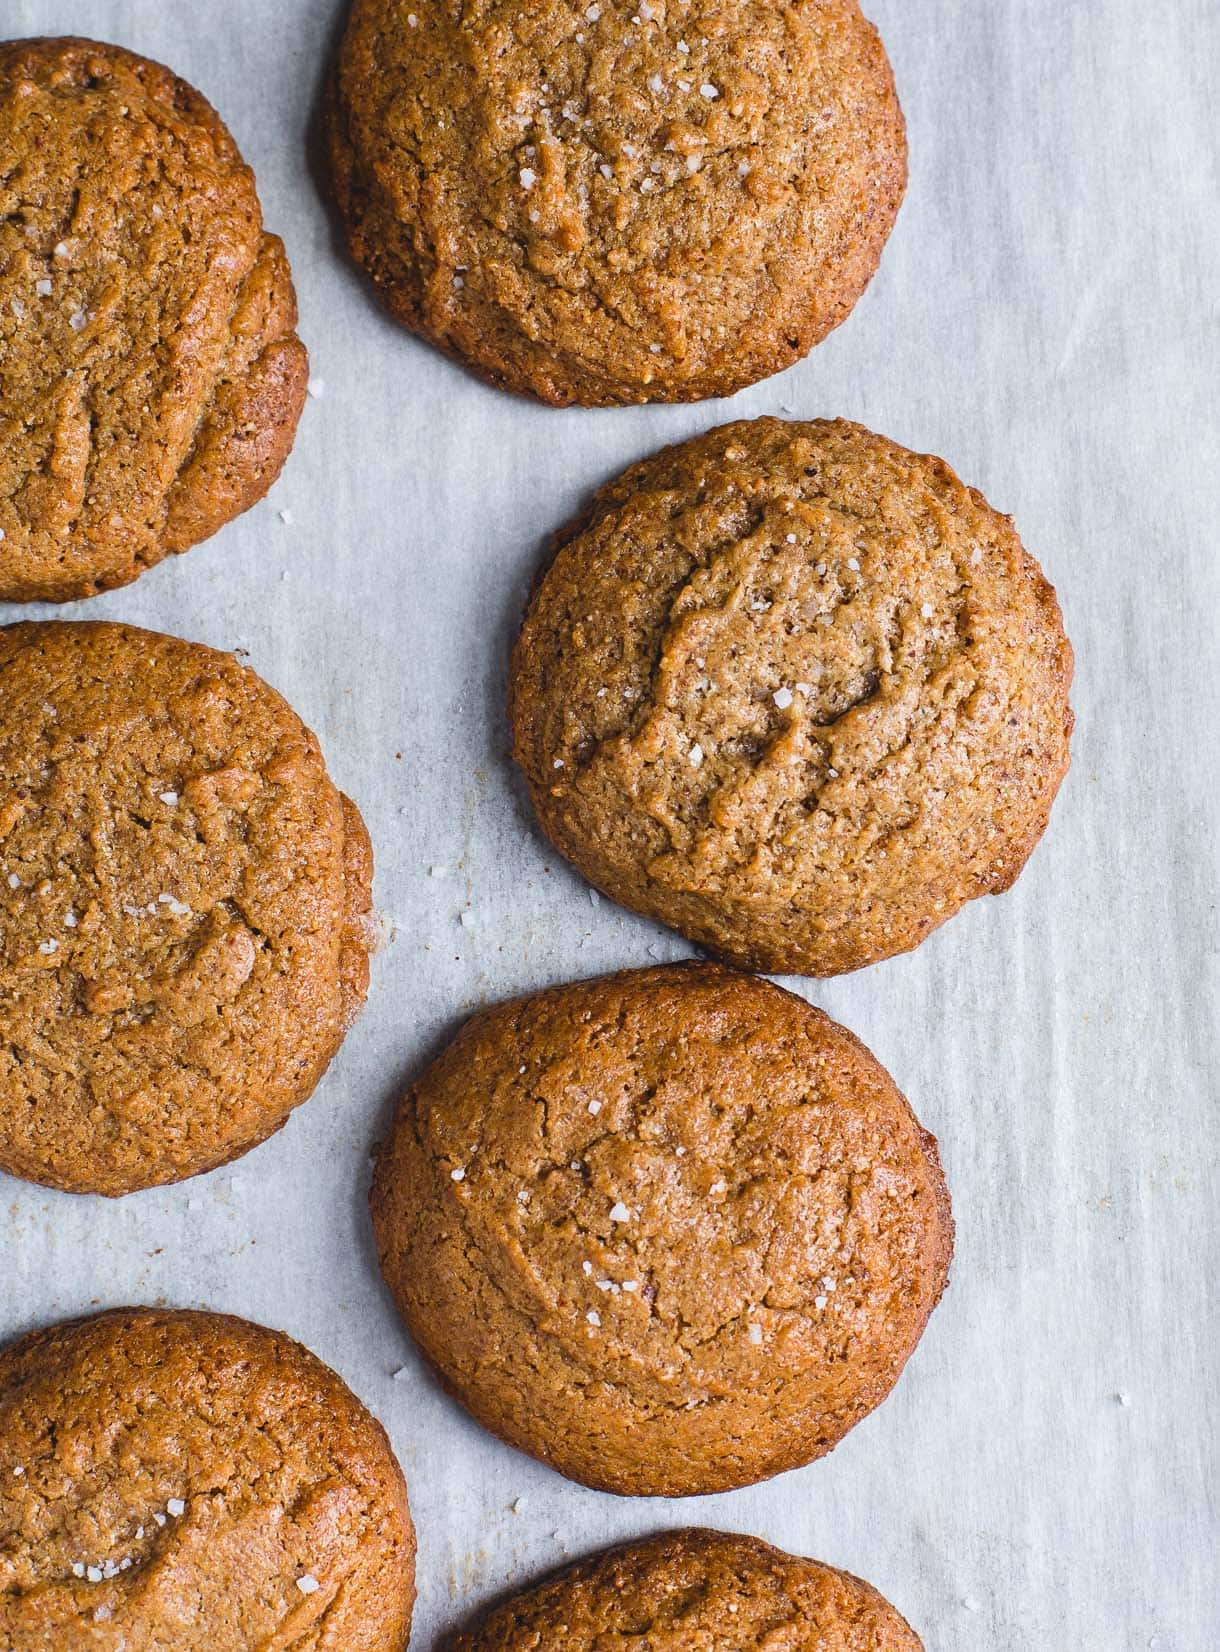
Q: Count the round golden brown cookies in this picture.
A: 7